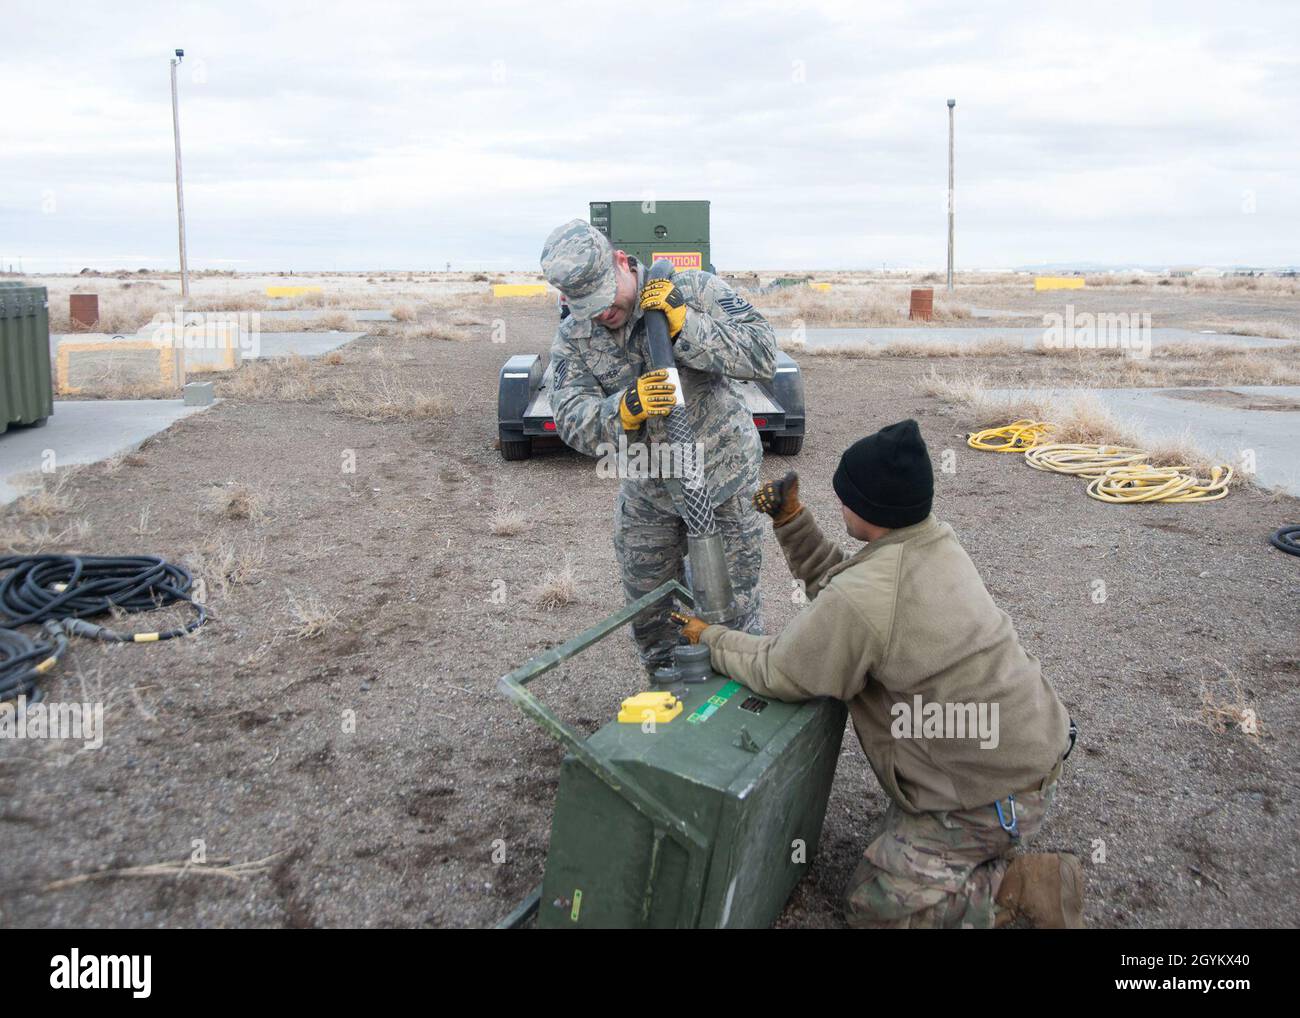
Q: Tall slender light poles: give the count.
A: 2